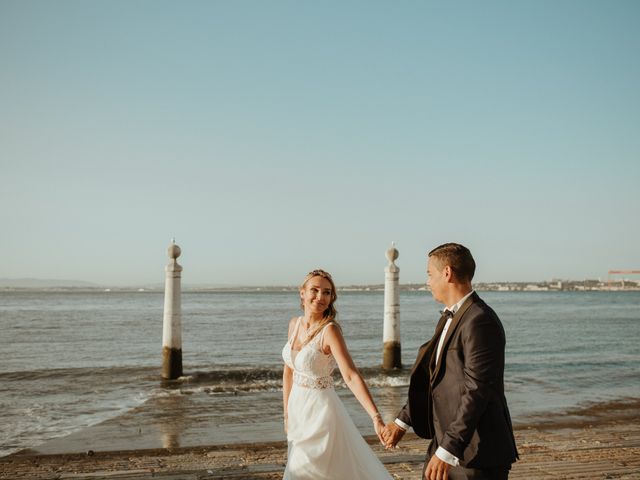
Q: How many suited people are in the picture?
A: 1